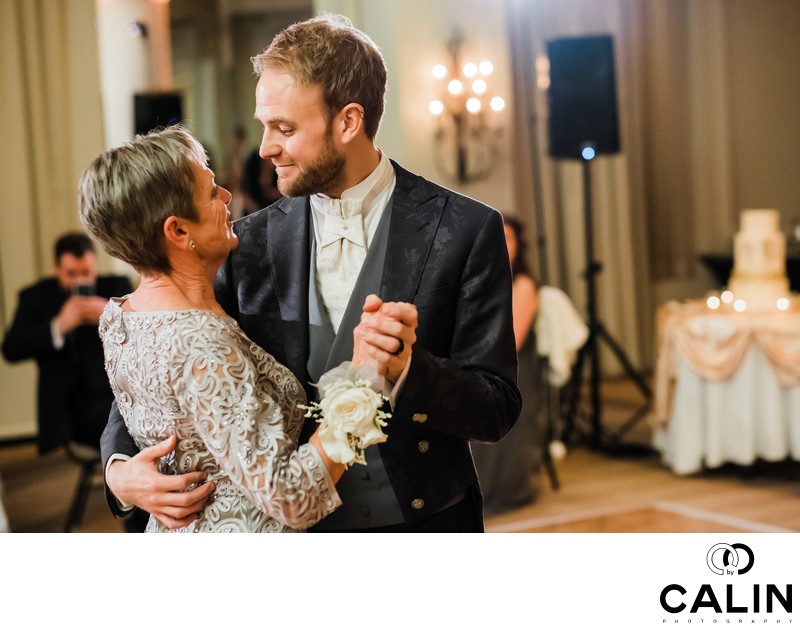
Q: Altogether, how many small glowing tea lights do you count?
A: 4